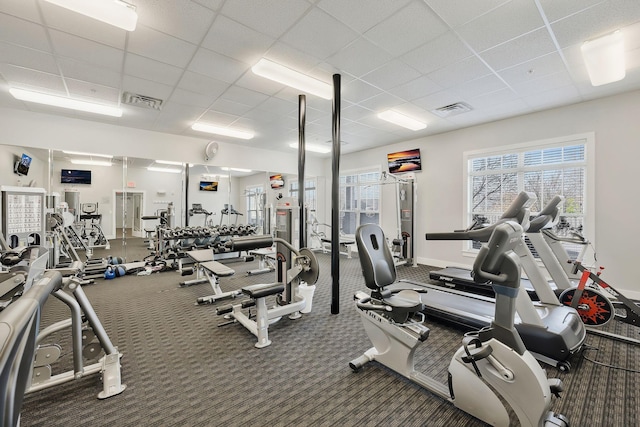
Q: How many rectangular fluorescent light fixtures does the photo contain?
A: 7